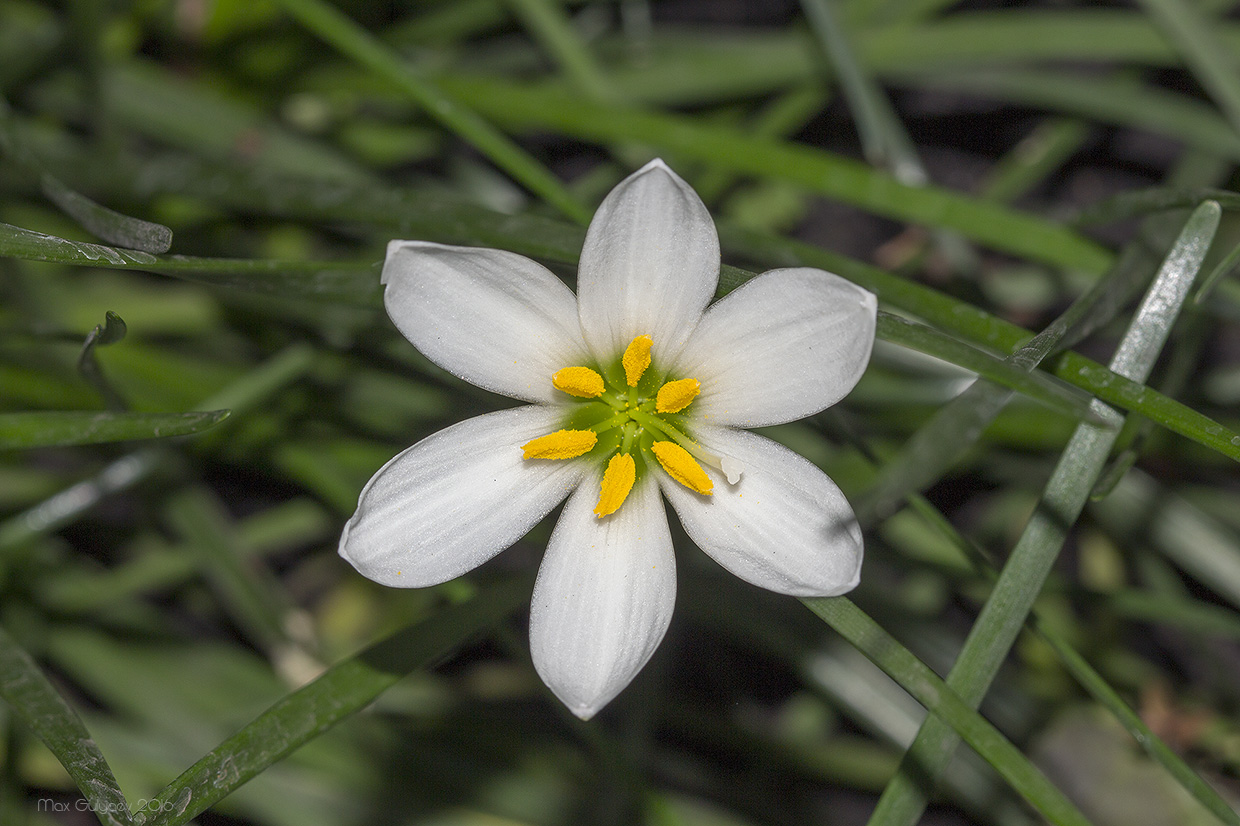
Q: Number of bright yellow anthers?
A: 6